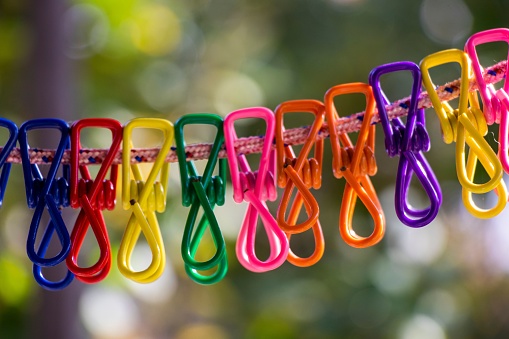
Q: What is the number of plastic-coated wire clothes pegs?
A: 11